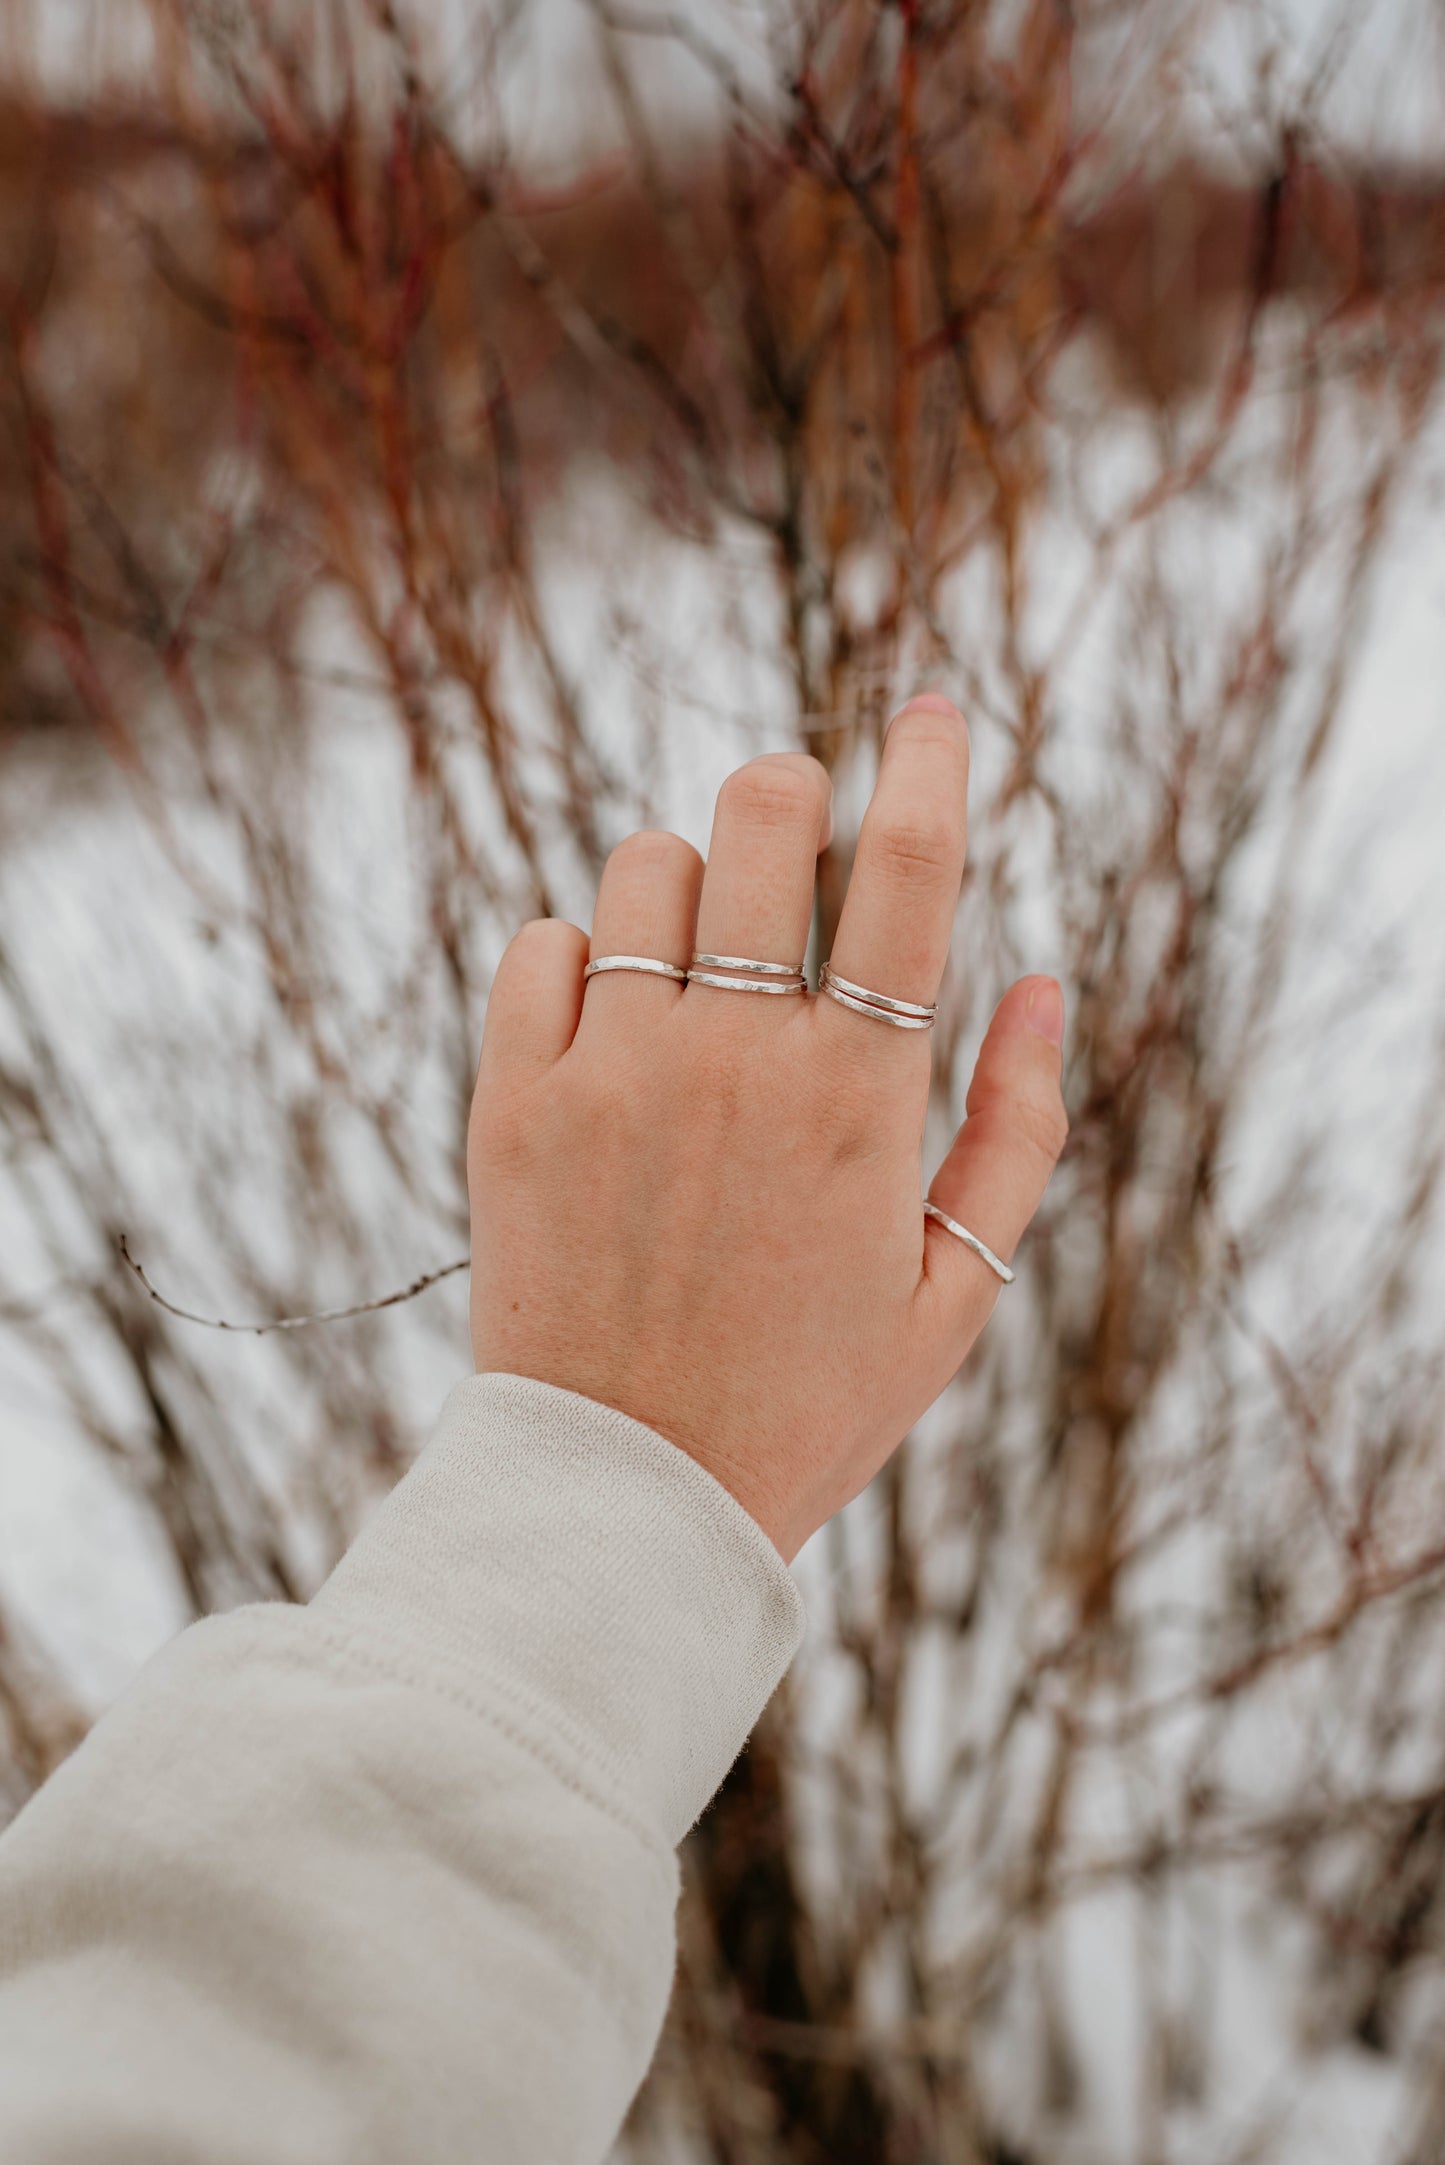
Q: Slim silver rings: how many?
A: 6